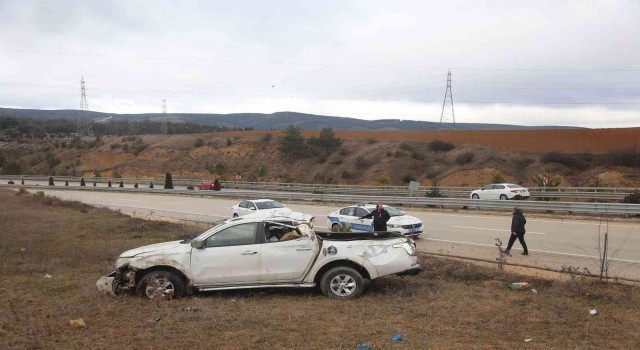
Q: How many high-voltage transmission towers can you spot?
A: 3